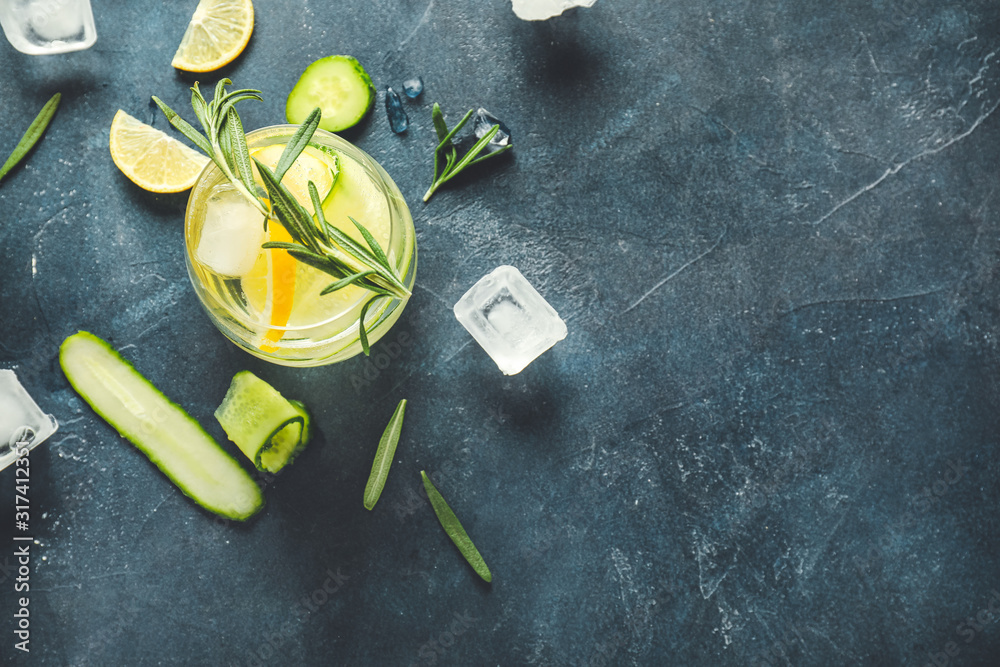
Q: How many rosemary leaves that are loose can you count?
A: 3